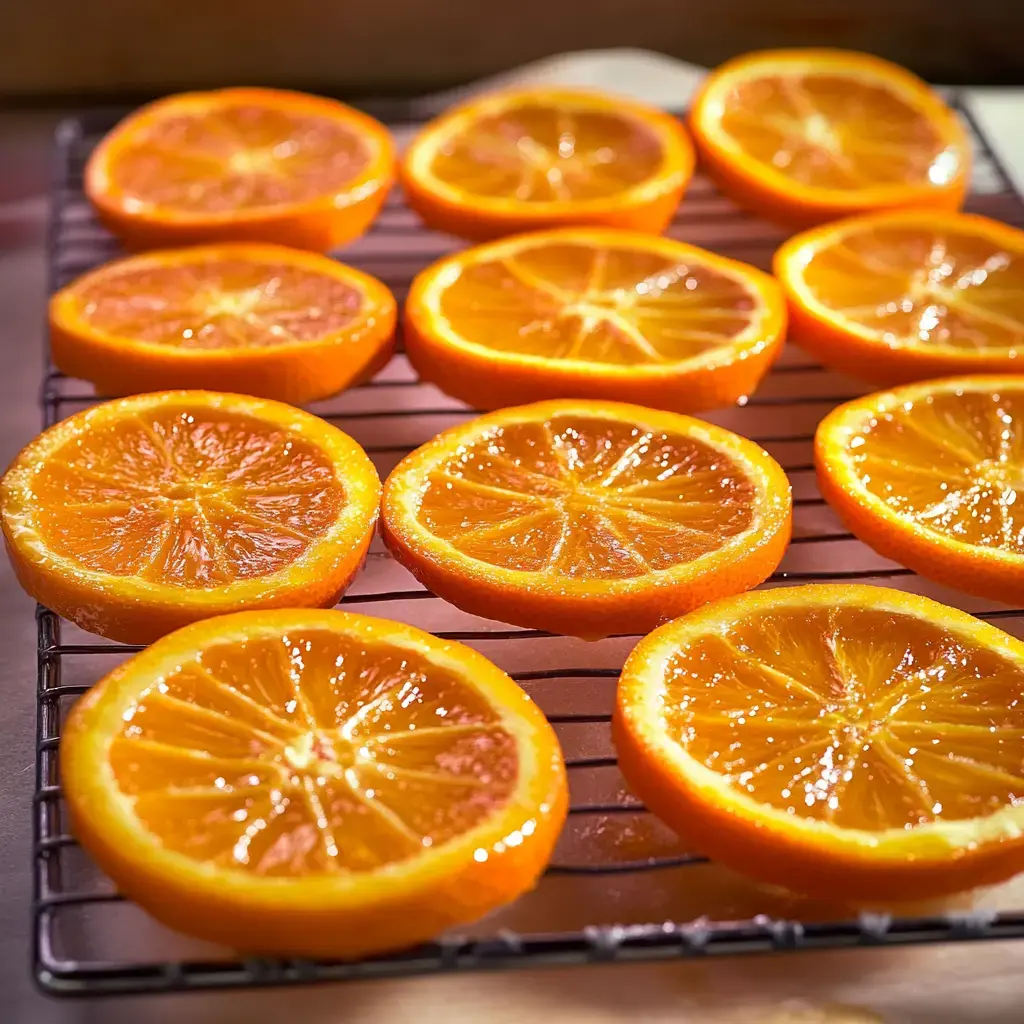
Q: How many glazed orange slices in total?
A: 11